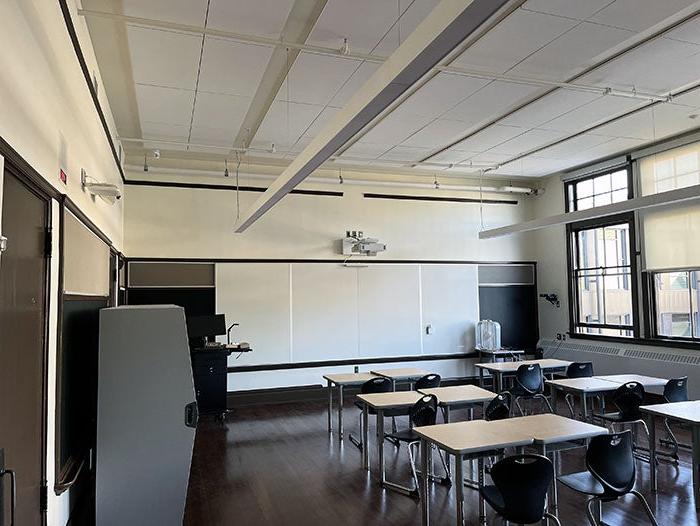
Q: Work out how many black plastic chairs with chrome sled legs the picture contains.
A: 10